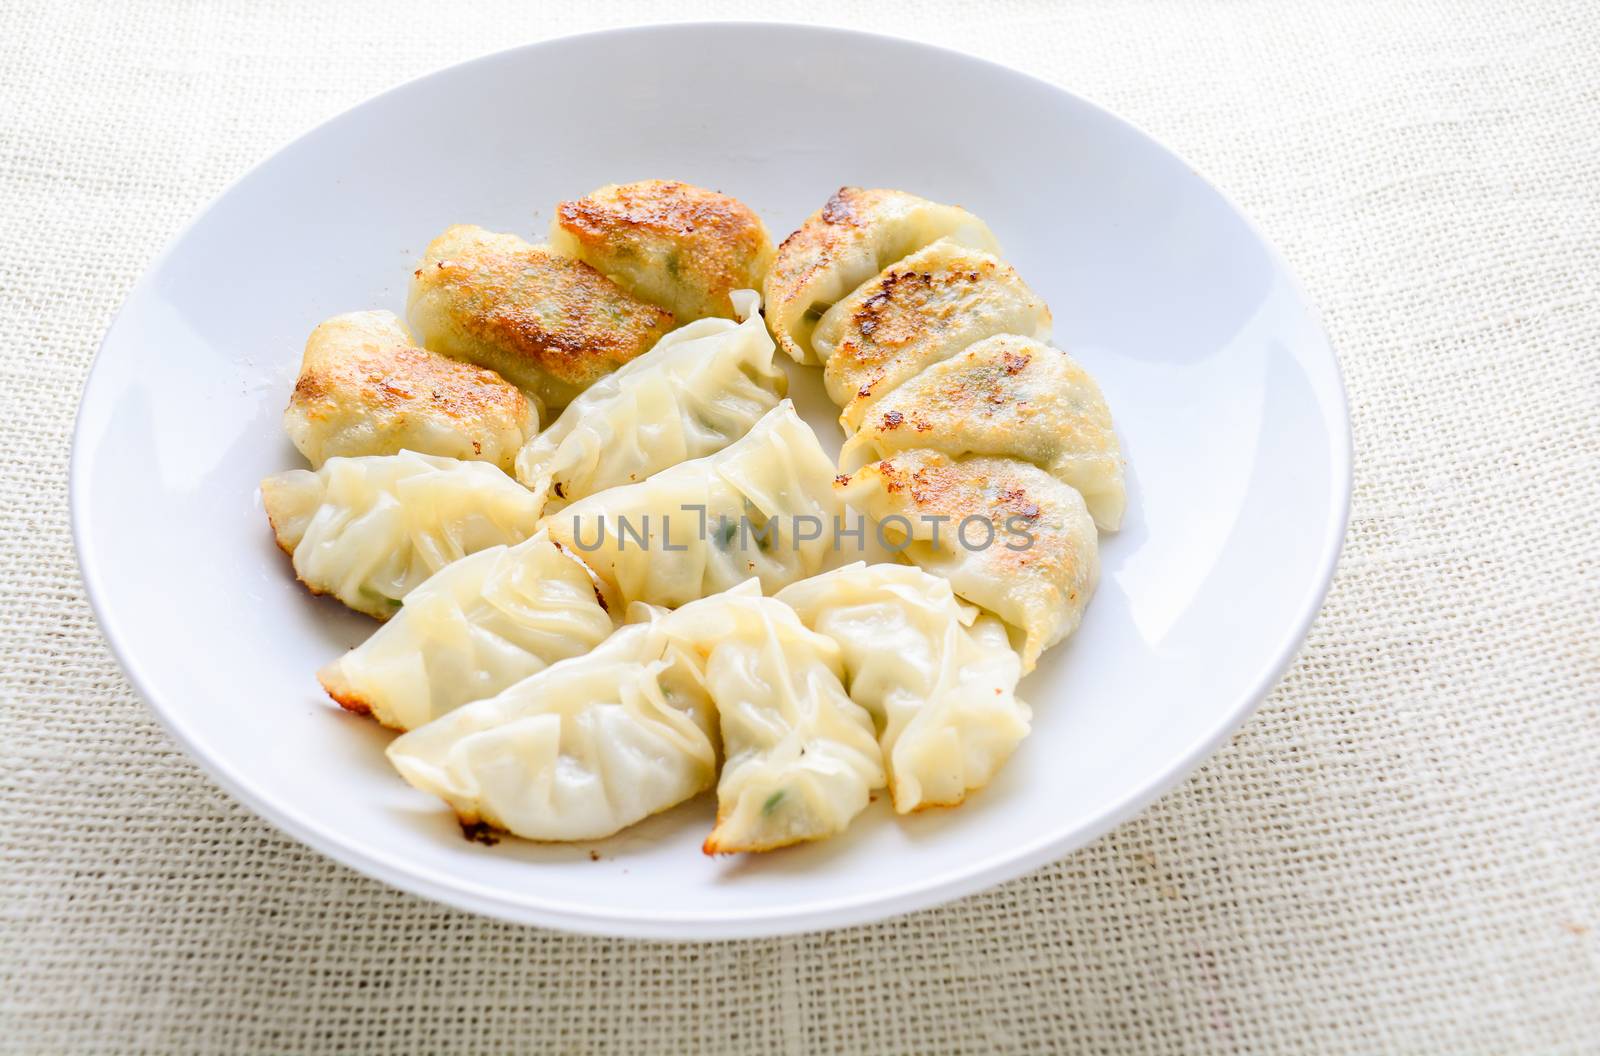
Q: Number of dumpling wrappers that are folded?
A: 14